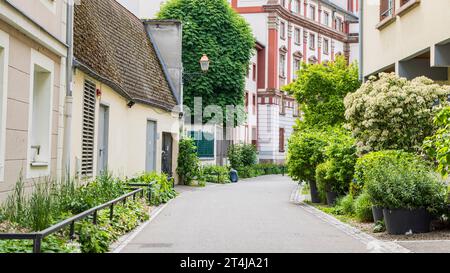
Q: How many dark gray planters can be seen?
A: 4